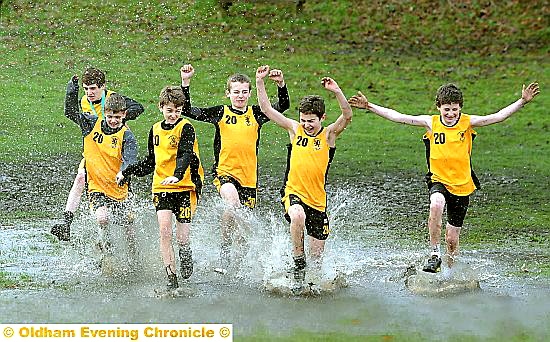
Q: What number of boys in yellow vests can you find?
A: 6